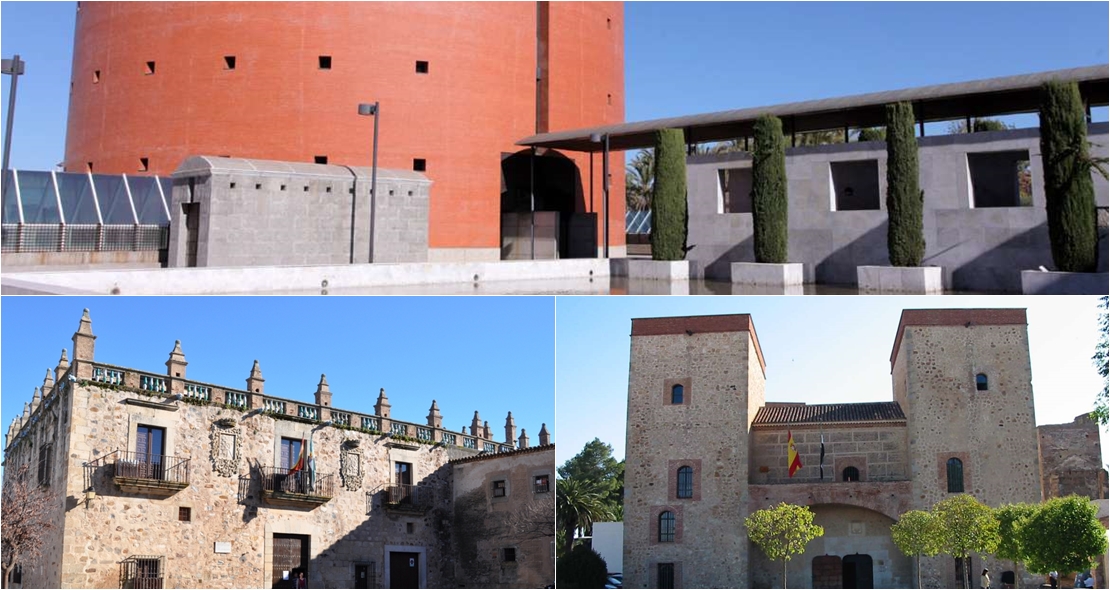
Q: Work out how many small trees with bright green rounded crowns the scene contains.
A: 5